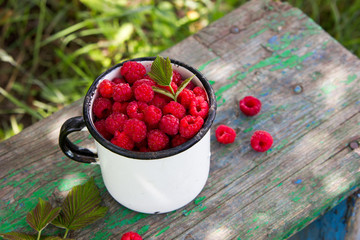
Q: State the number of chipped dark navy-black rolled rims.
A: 1